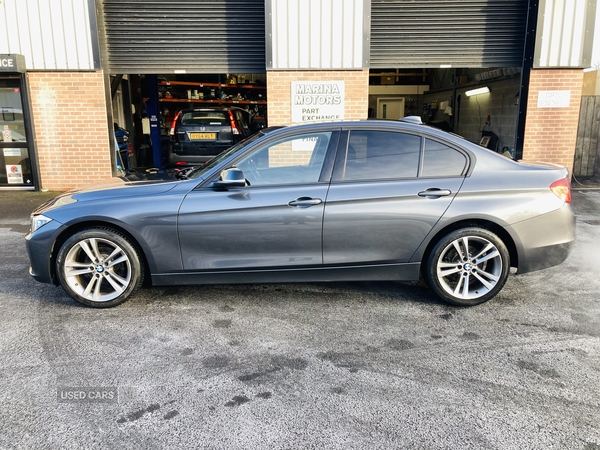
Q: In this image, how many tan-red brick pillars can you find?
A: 3